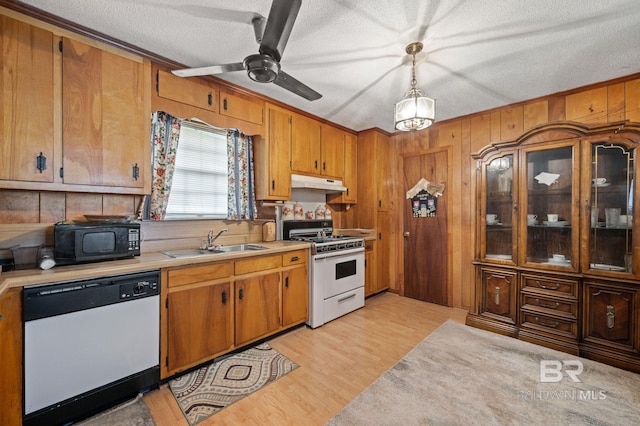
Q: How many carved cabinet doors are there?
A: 2